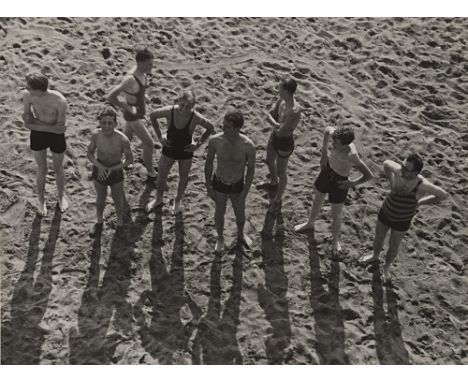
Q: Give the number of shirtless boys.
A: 5